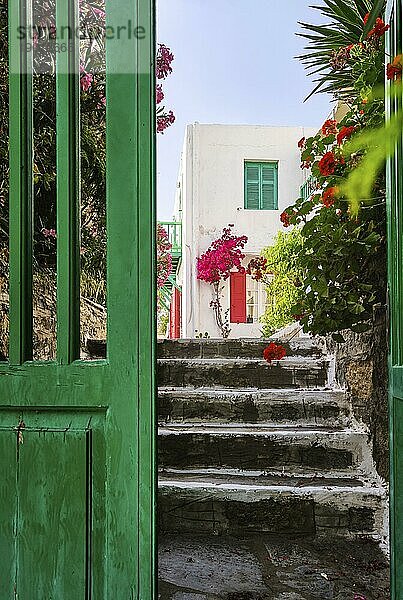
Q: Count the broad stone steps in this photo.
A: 5